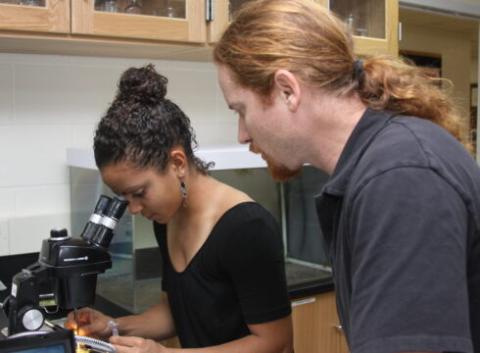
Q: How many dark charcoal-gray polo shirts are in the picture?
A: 1